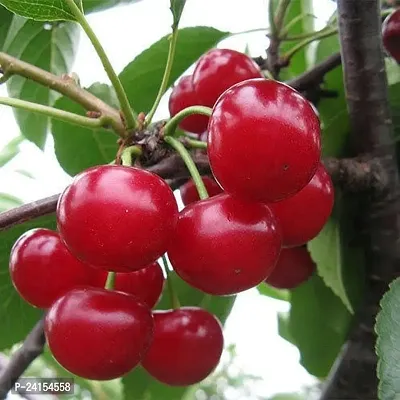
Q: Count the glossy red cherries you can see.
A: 13